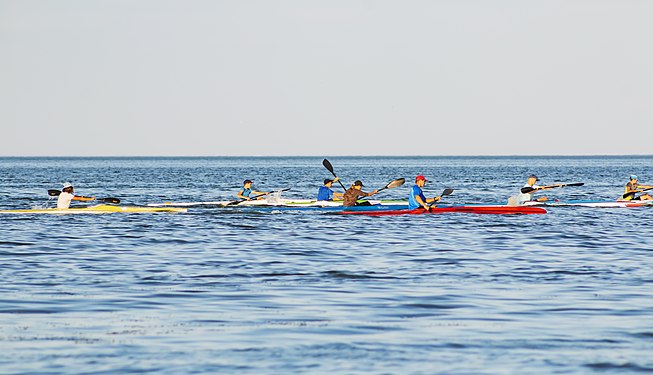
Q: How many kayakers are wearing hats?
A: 7